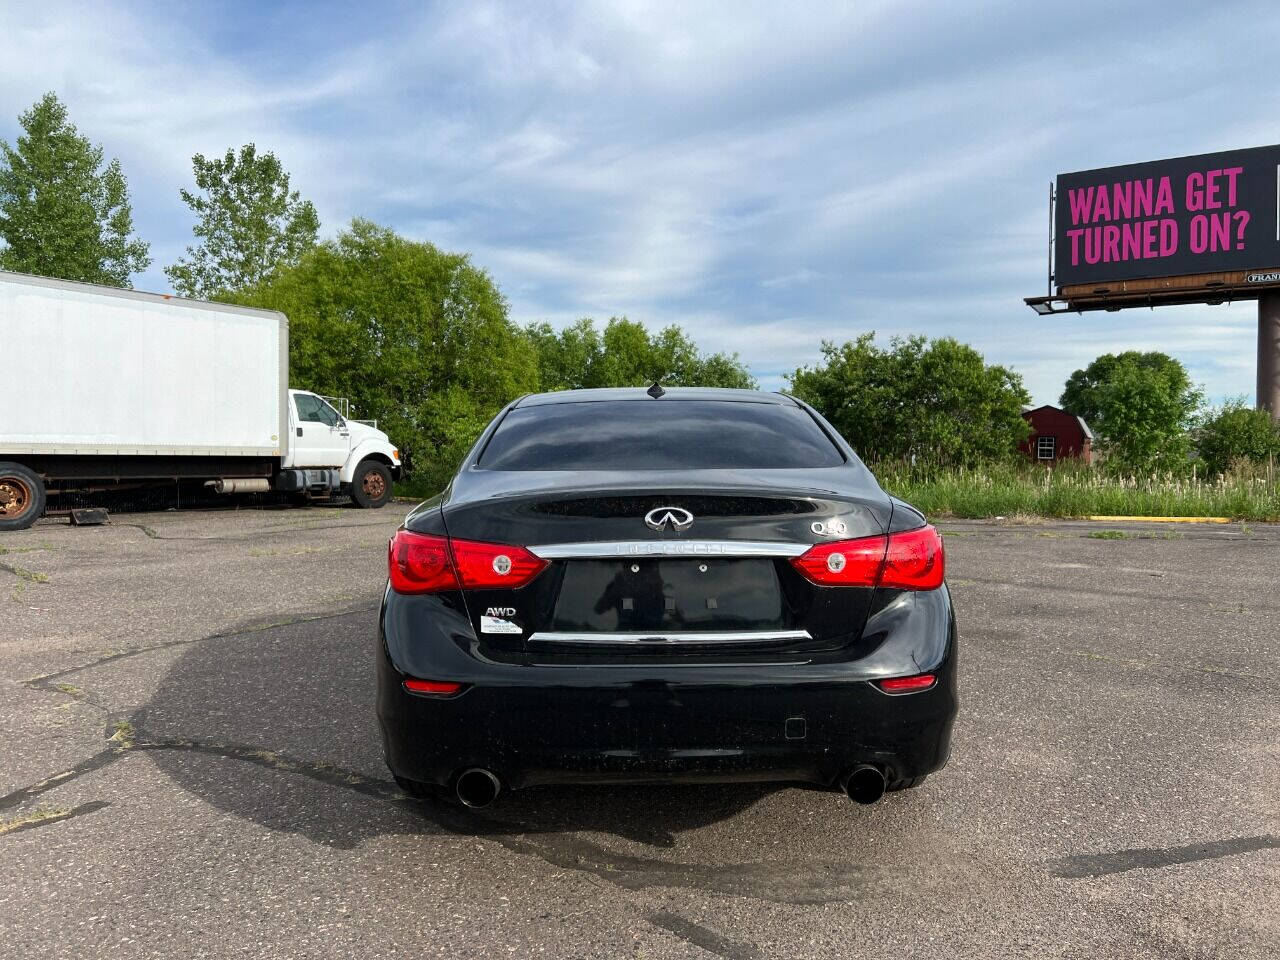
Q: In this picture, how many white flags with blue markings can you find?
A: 0